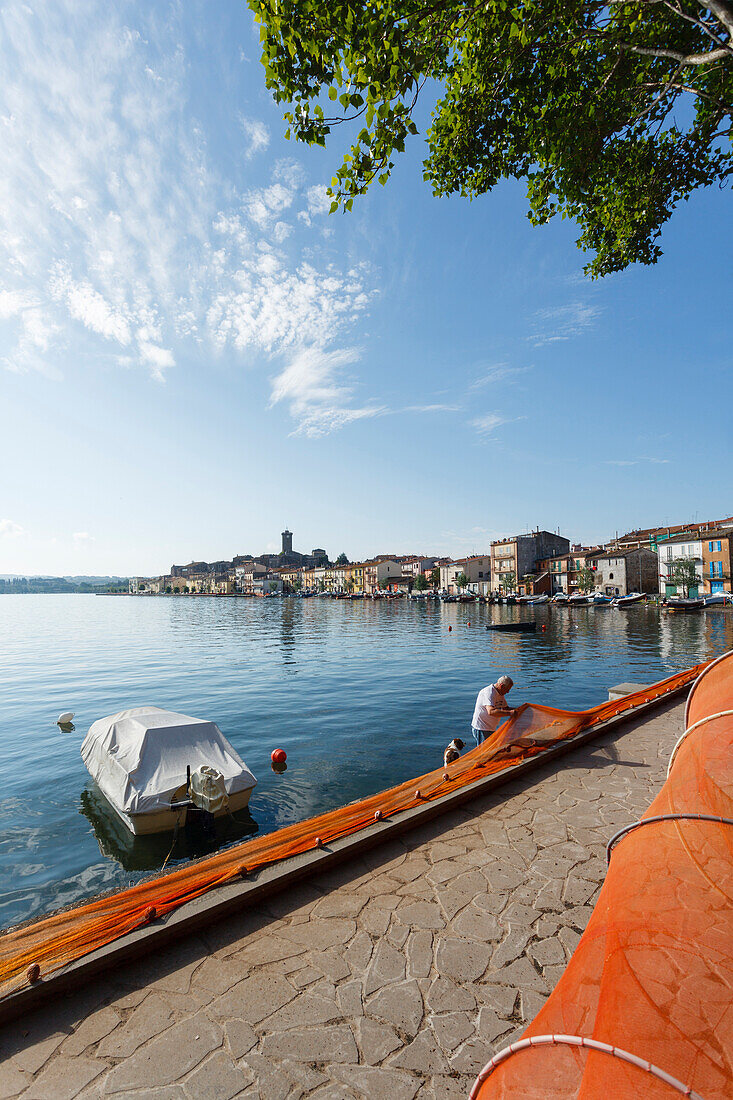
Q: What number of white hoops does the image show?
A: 3